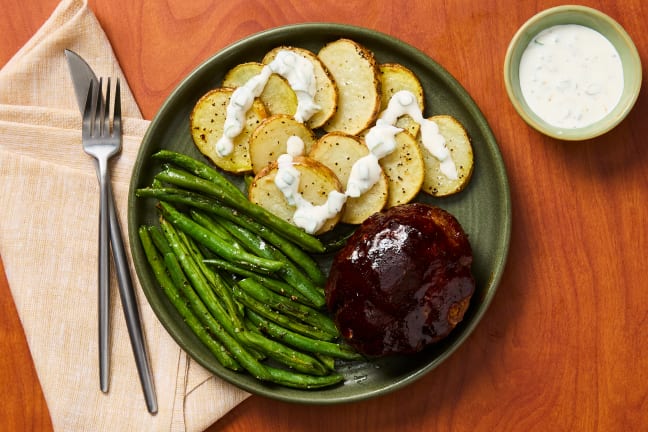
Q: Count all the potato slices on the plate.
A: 10